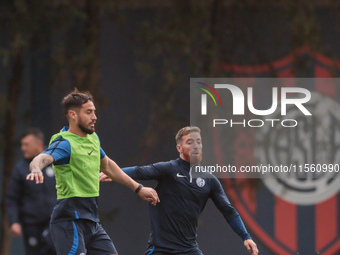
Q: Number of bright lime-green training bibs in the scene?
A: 1